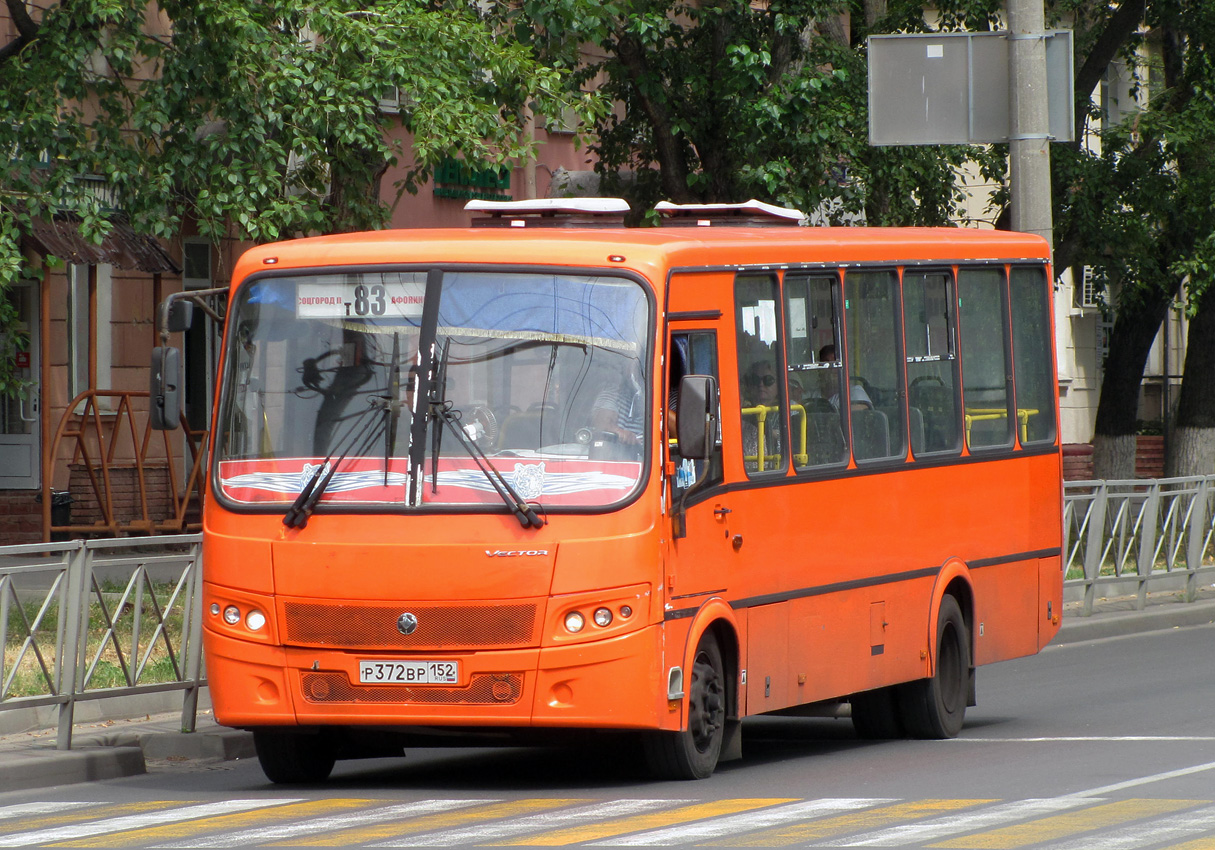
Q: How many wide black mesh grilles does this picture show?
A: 2